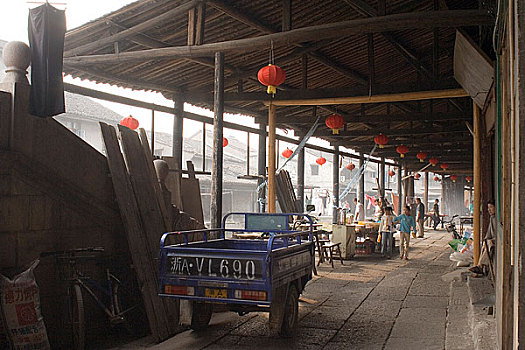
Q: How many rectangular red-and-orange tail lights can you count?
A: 2